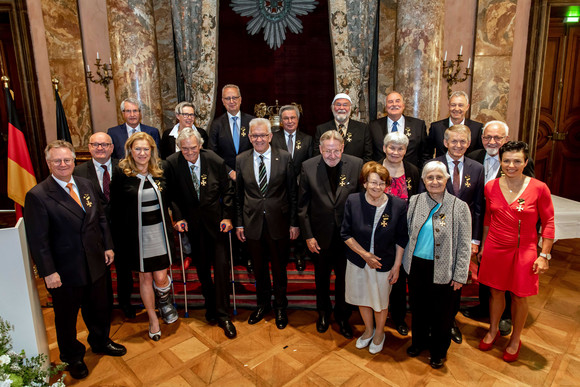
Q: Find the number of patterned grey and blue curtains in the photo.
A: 2